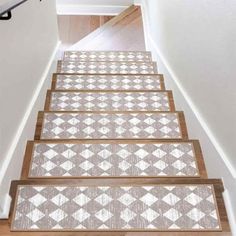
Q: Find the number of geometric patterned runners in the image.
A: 7